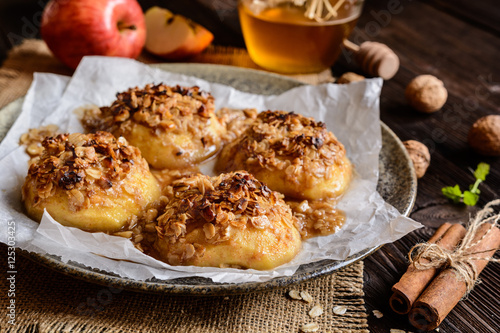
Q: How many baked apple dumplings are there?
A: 4